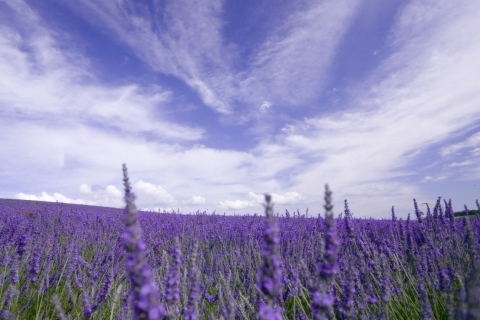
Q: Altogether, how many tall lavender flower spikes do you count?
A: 3